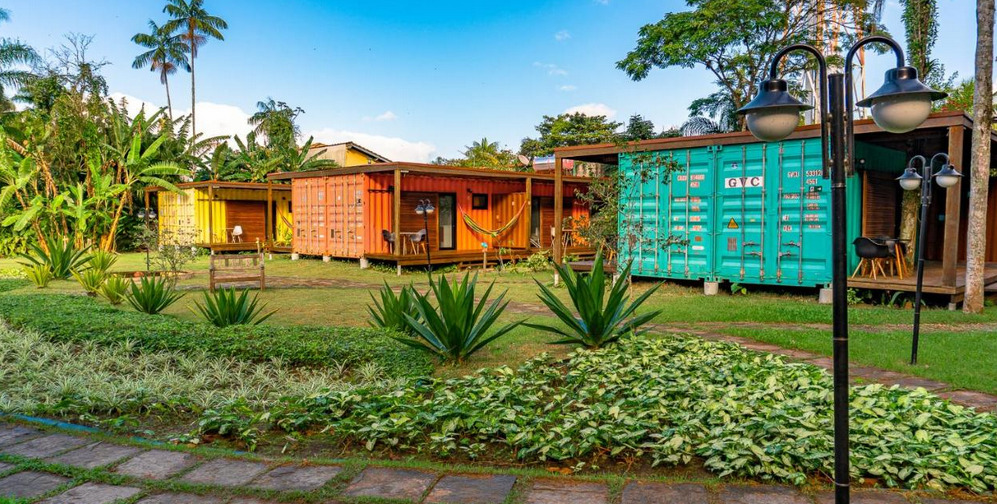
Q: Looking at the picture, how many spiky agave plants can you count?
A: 10